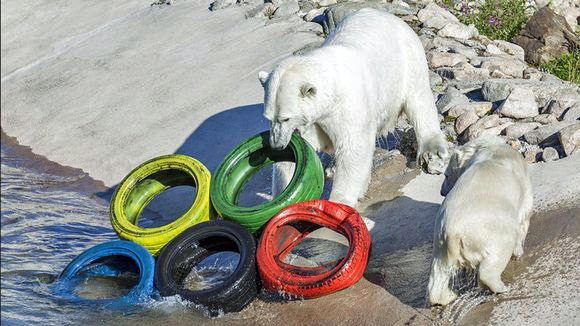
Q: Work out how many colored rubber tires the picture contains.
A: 5